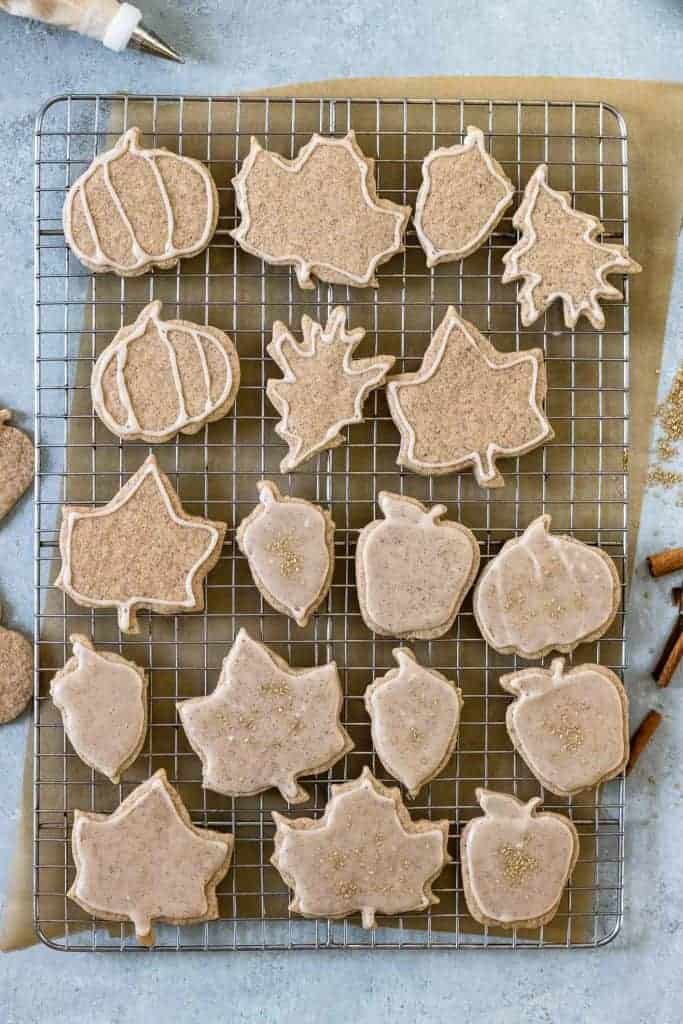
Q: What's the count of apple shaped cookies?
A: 3